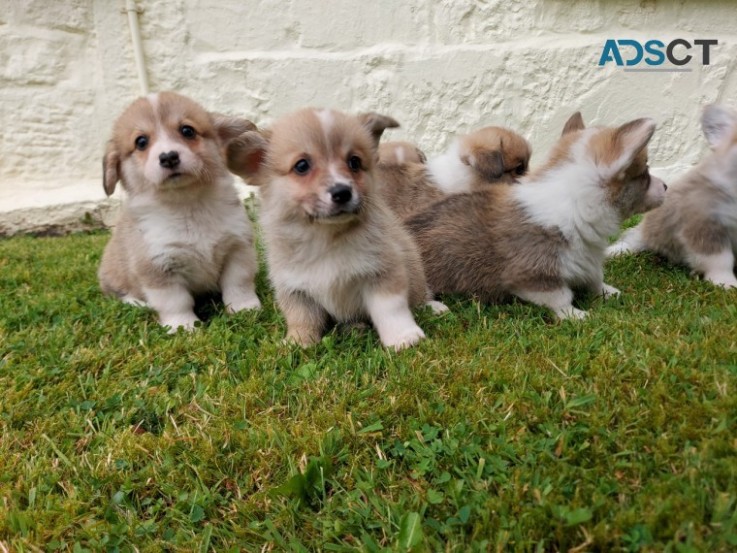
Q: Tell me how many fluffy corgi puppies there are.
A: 6